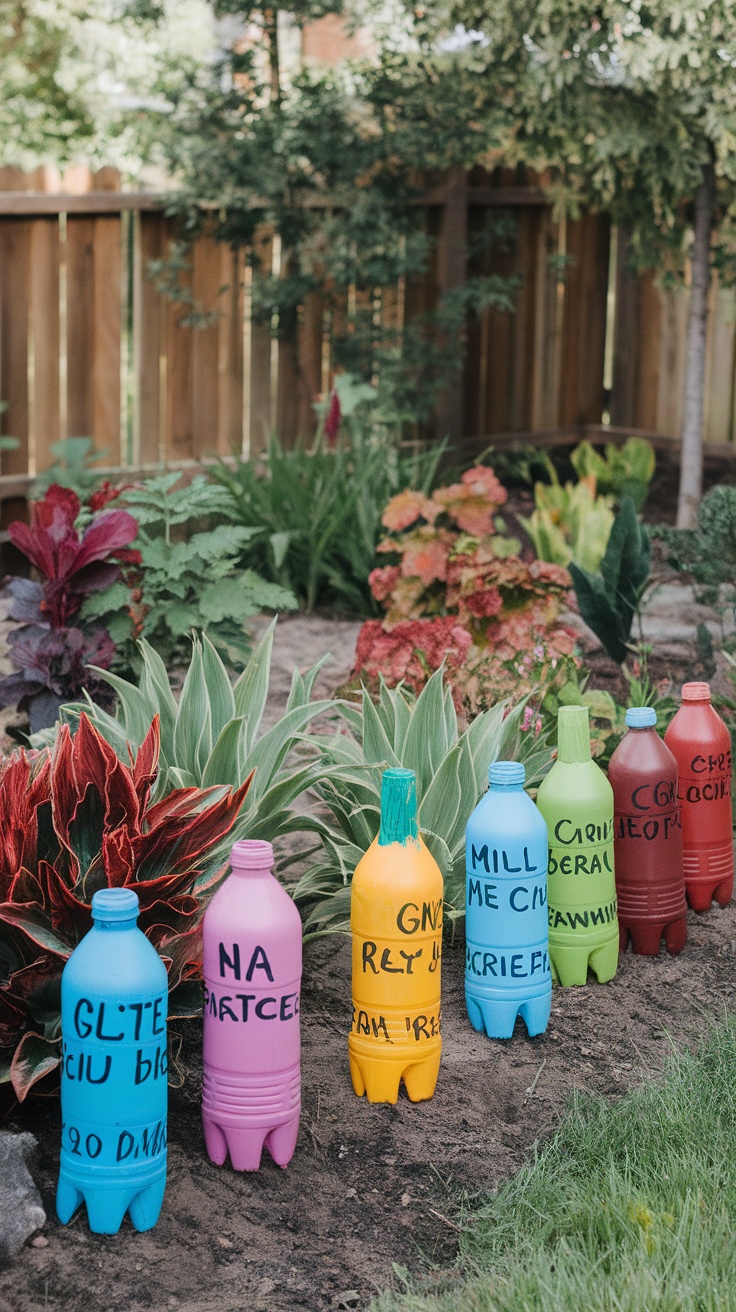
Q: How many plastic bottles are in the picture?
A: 7